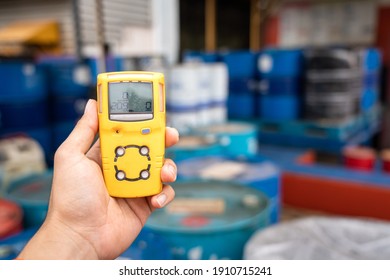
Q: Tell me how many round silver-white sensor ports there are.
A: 4